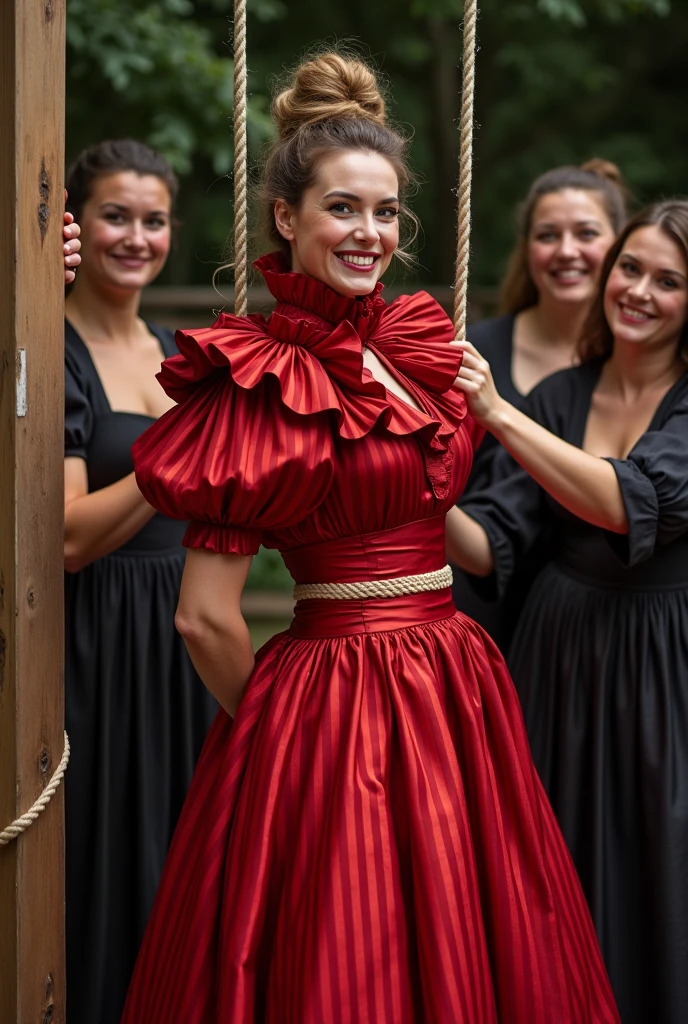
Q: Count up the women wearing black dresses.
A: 3